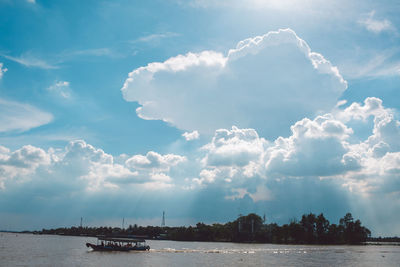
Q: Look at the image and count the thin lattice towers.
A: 3